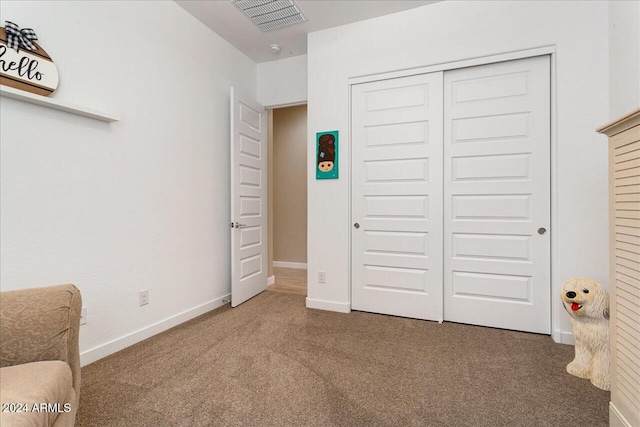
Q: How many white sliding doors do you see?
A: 2